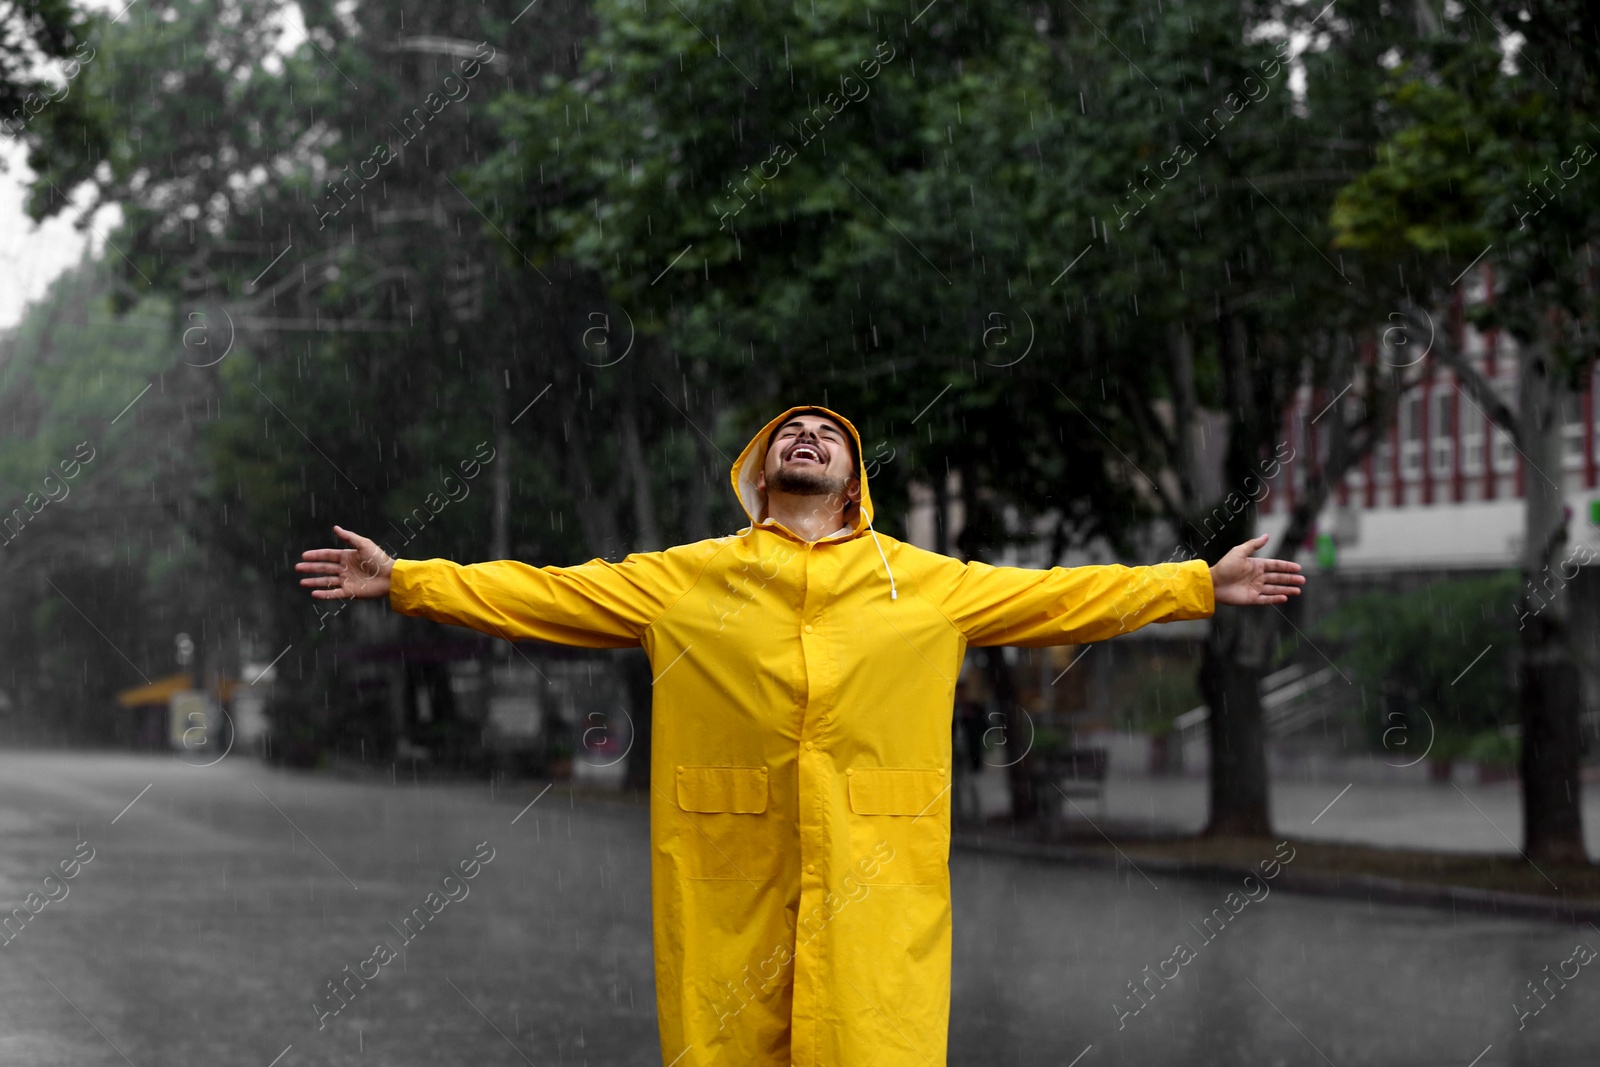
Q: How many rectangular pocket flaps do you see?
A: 2